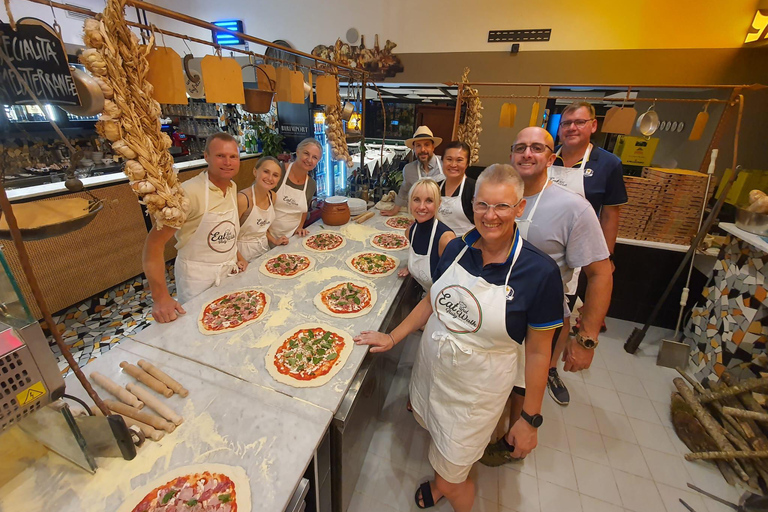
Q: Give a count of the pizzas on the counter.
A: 9